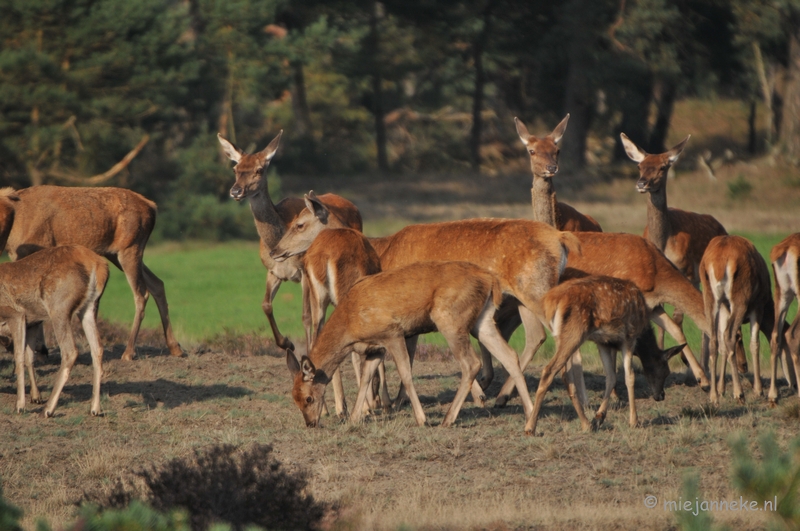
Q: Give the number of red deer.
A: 13